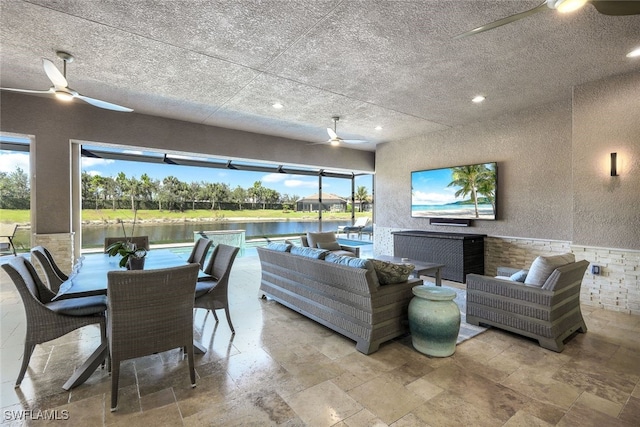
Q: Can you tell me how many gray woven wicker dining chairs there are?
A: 6